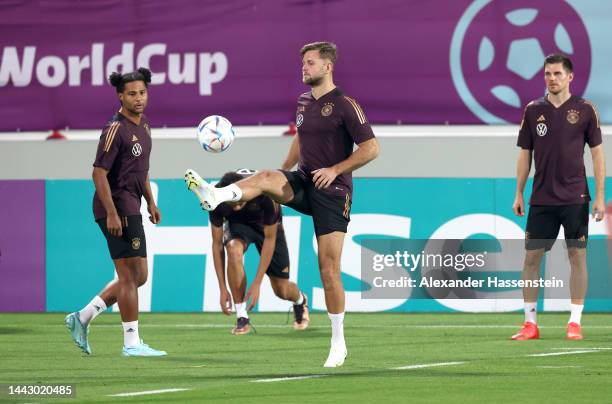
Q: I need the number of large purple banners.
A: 1